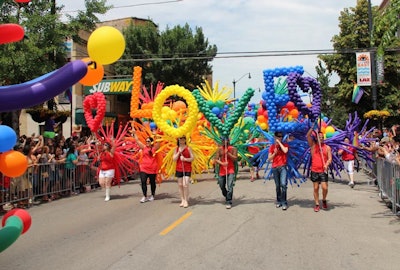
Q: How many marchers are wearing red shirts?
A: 7